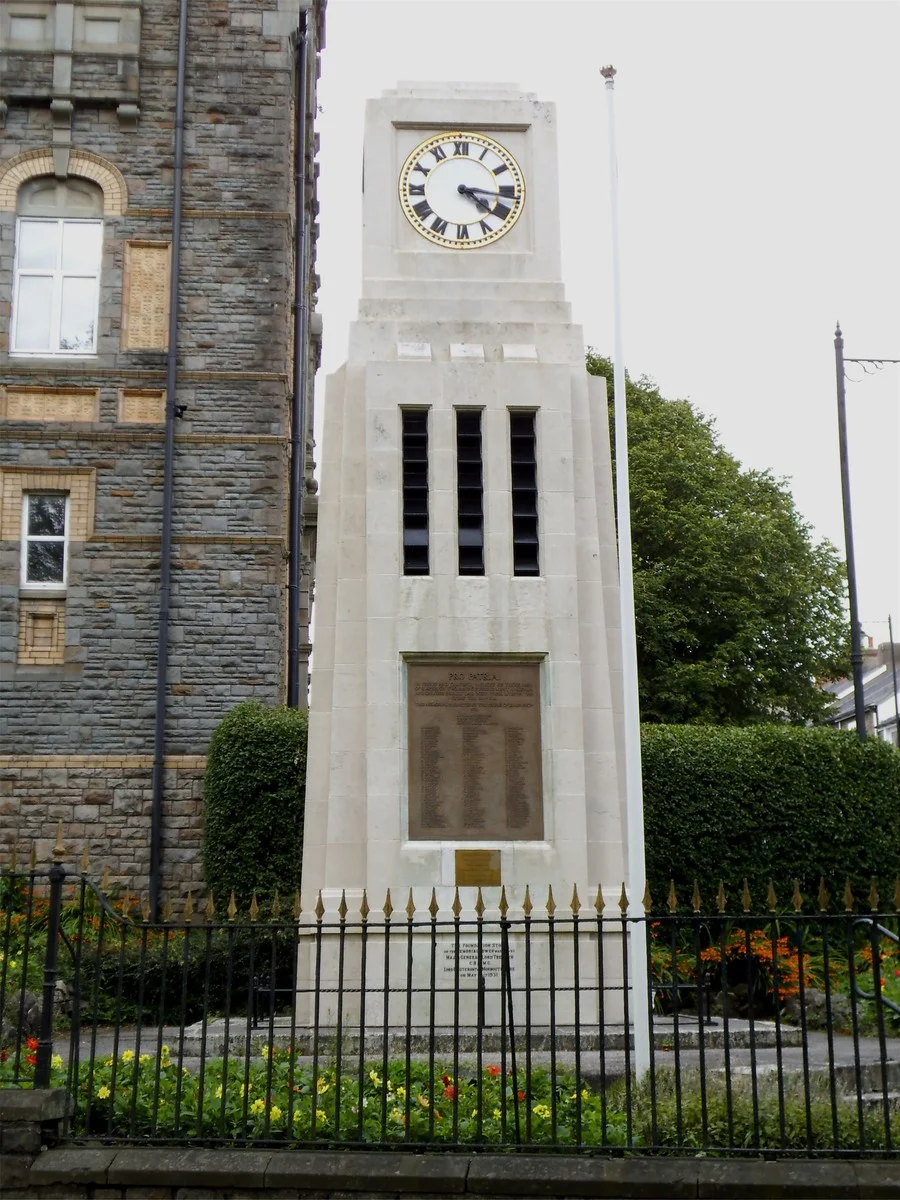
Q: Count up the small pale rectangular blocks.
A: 3